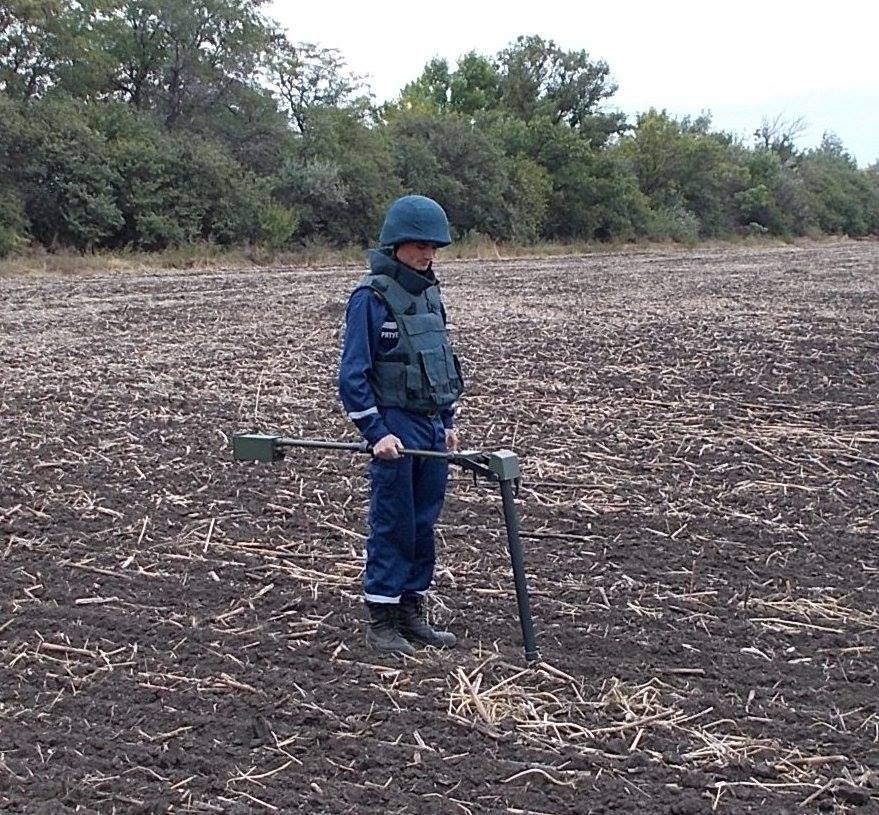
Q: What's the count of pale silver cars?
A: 0